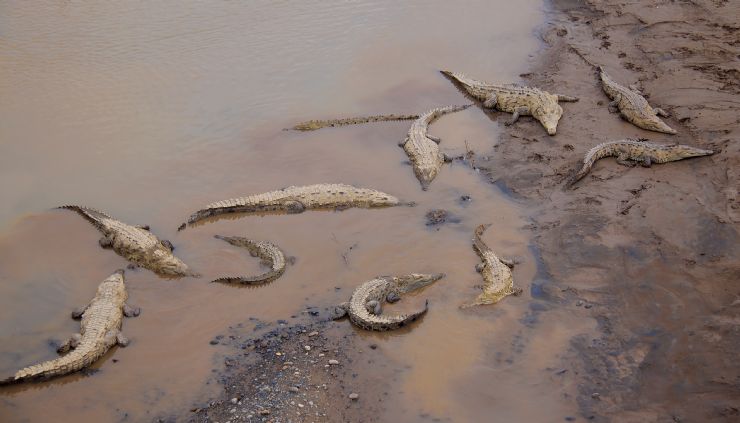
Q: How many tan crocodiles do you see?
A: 11